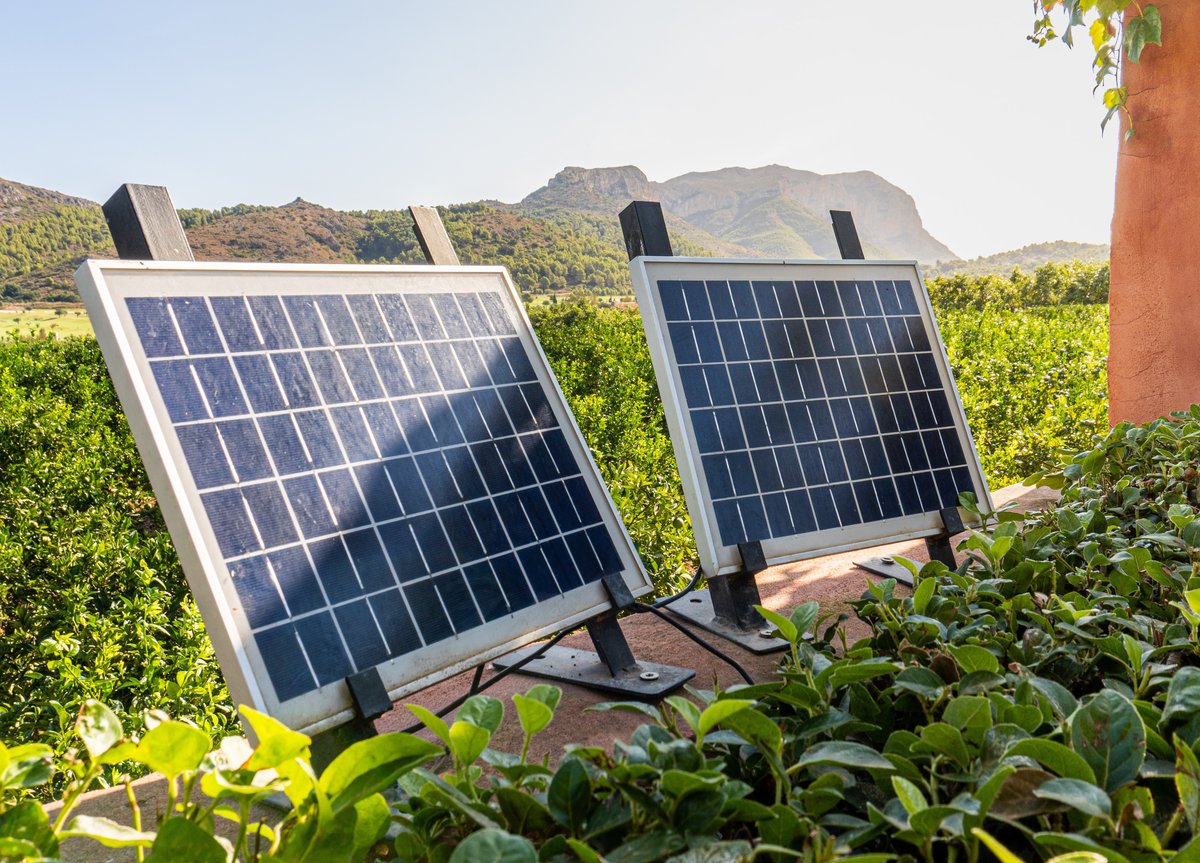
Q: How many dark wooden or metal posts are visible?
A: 4